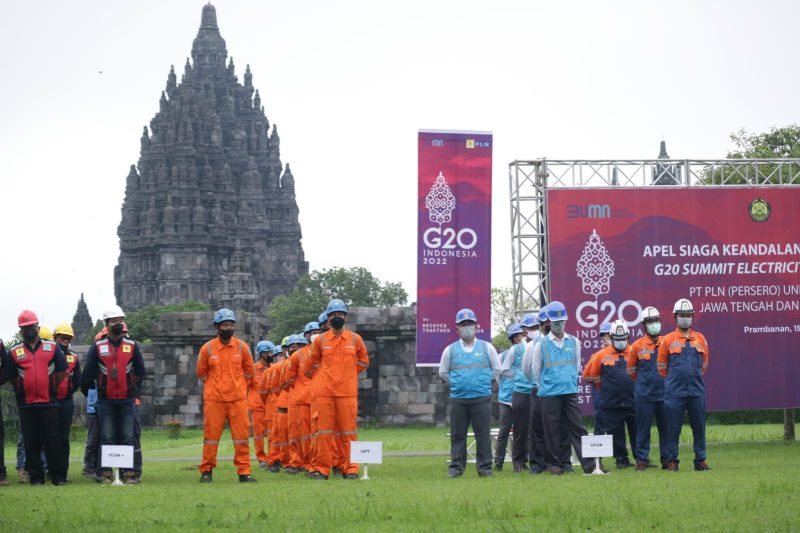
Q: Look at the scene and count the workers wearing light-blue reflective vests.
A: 5